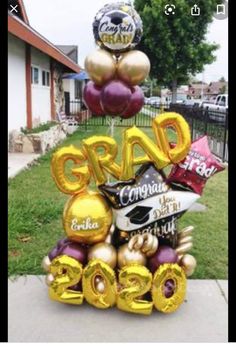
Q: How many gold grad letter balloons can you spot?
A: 4